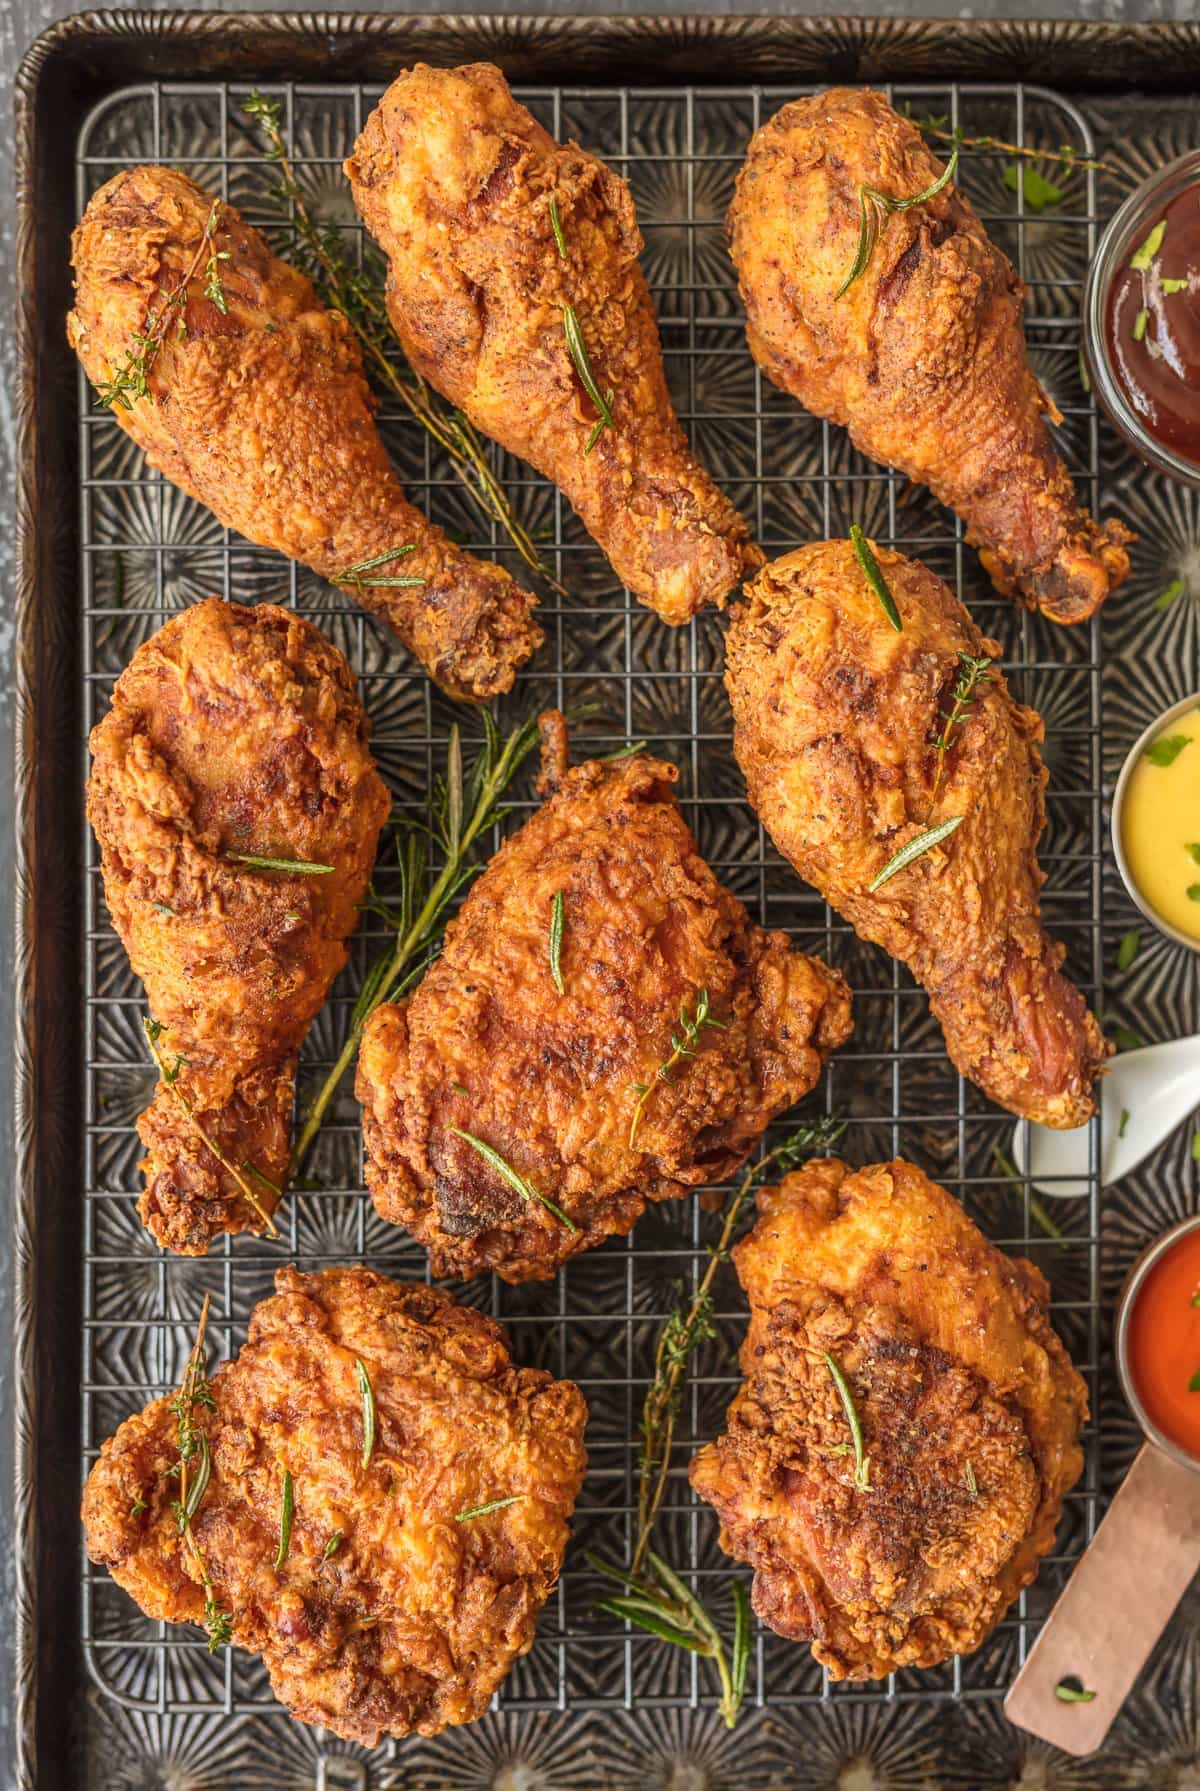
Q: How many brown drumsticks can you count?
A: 5